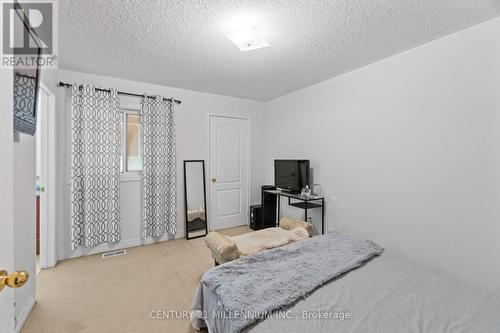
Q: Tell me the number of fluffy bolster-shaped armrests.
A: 2